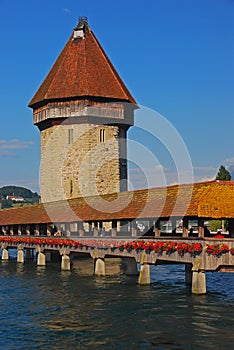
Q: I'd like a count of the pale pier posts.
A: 7